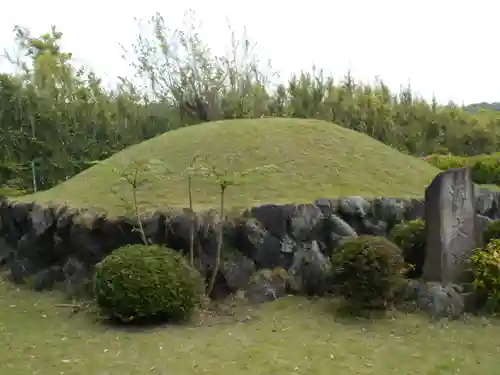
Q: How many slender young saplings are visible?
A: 3